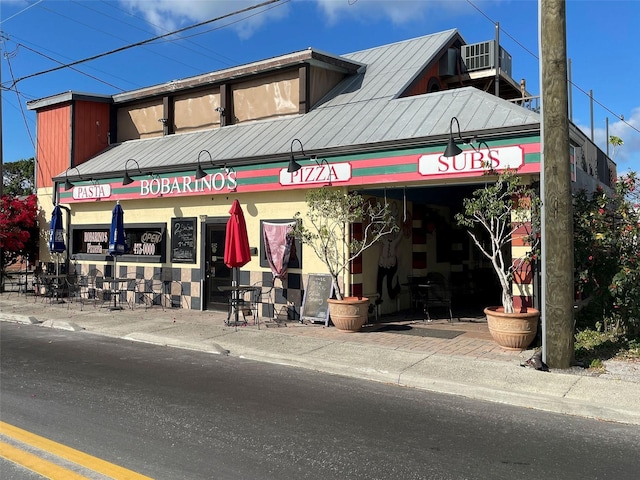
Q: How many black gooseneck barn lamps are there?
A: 5